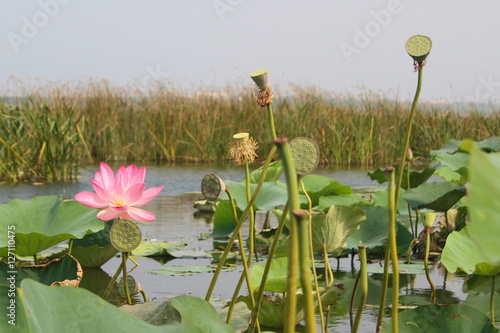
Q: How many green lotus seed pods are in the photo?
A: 8